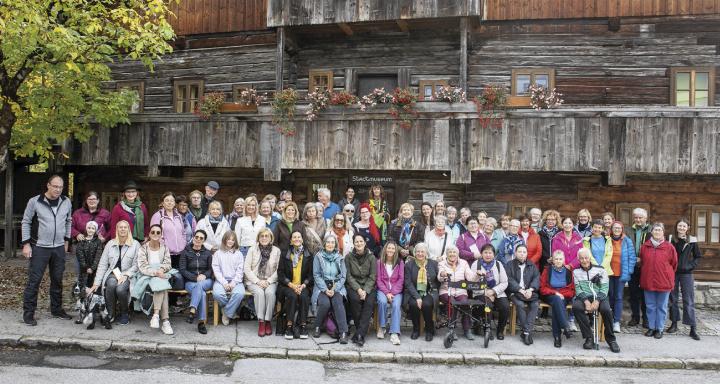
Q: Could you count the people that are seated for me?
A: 15